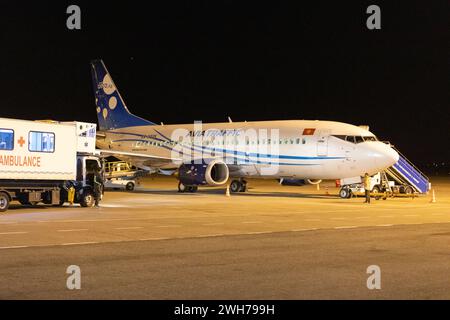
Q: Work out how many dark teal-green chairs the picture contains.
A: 0